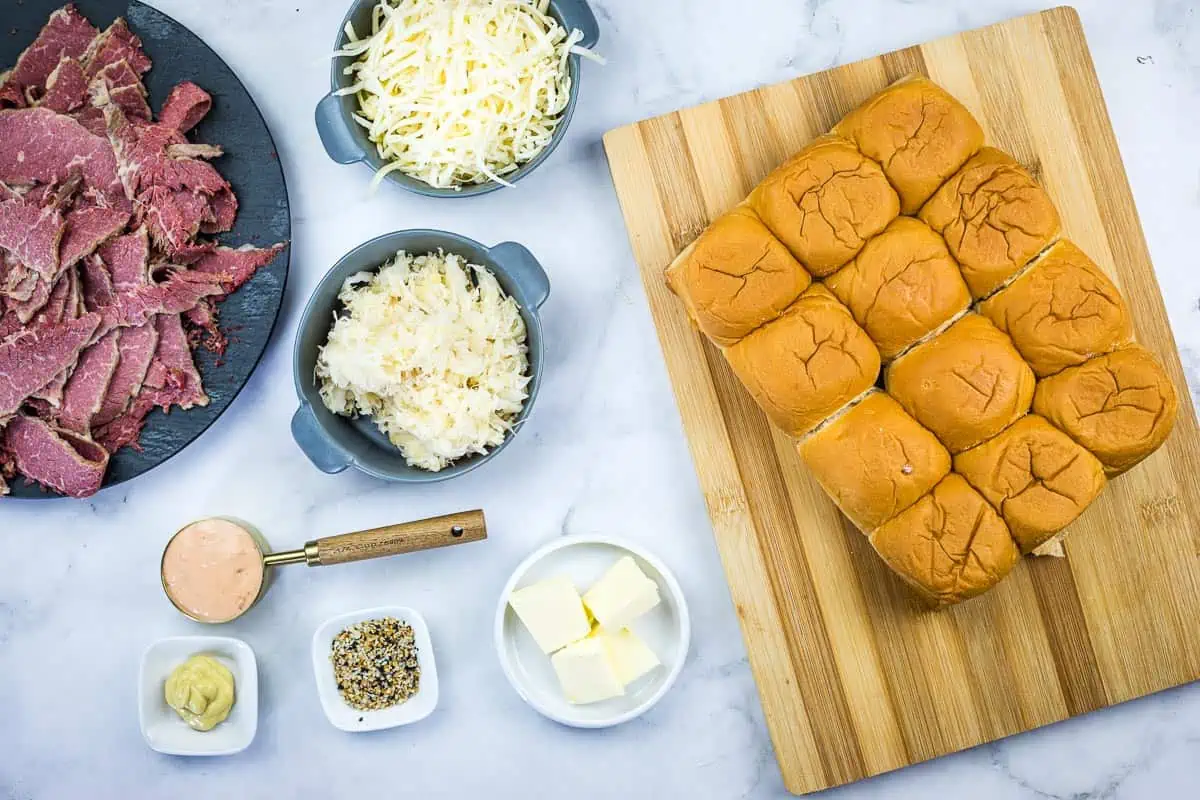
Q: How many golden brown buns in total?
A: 12